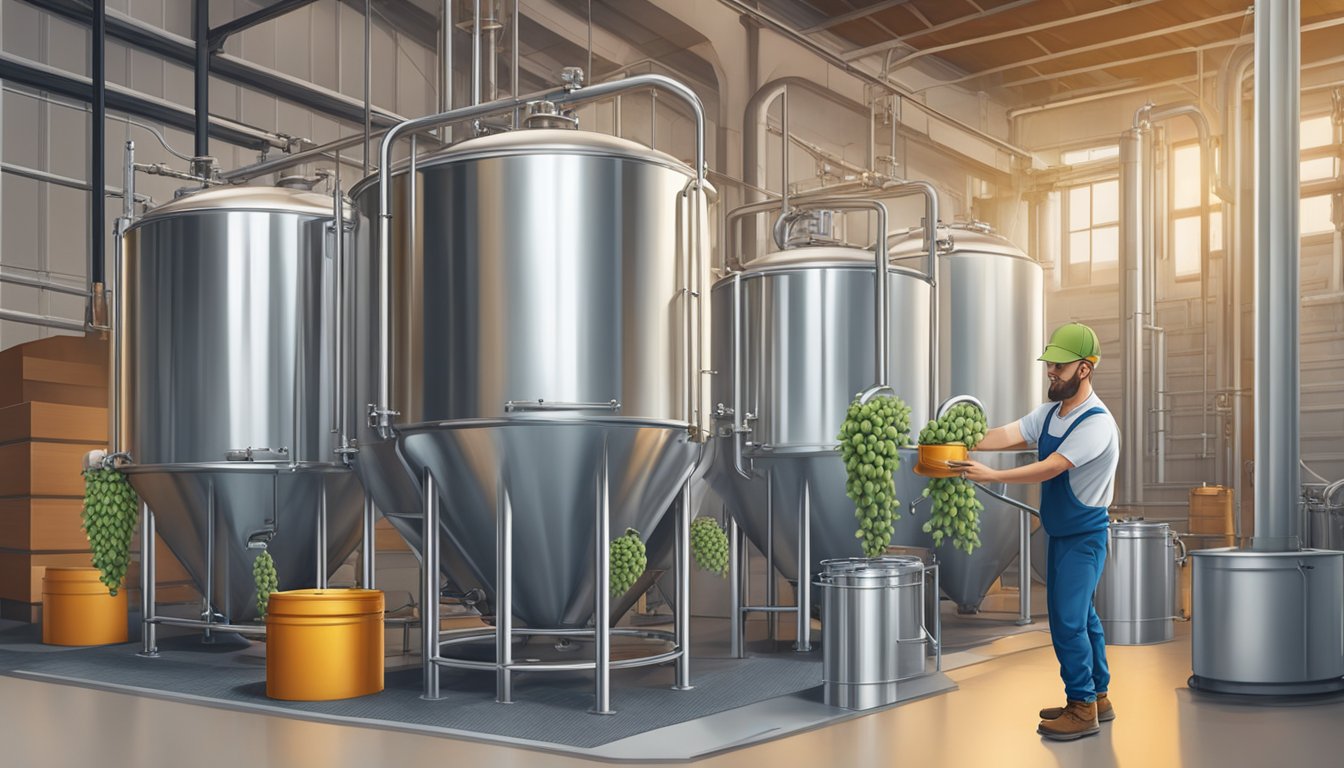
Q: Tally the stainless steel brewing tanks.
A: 4